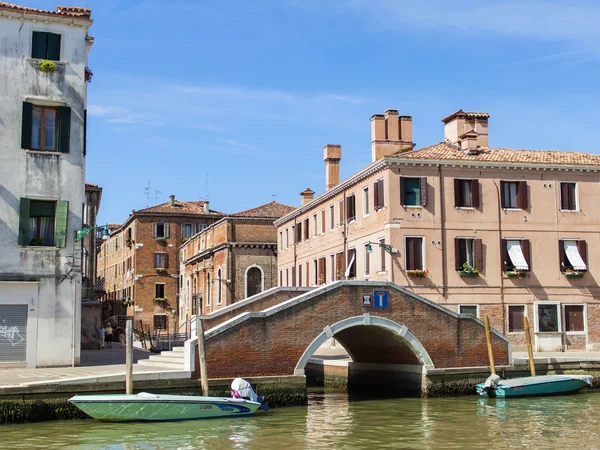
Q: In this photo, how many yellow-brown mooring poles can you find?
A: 2